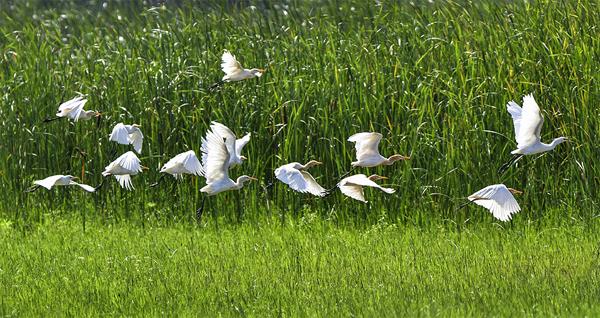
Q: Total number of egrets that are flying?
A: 13